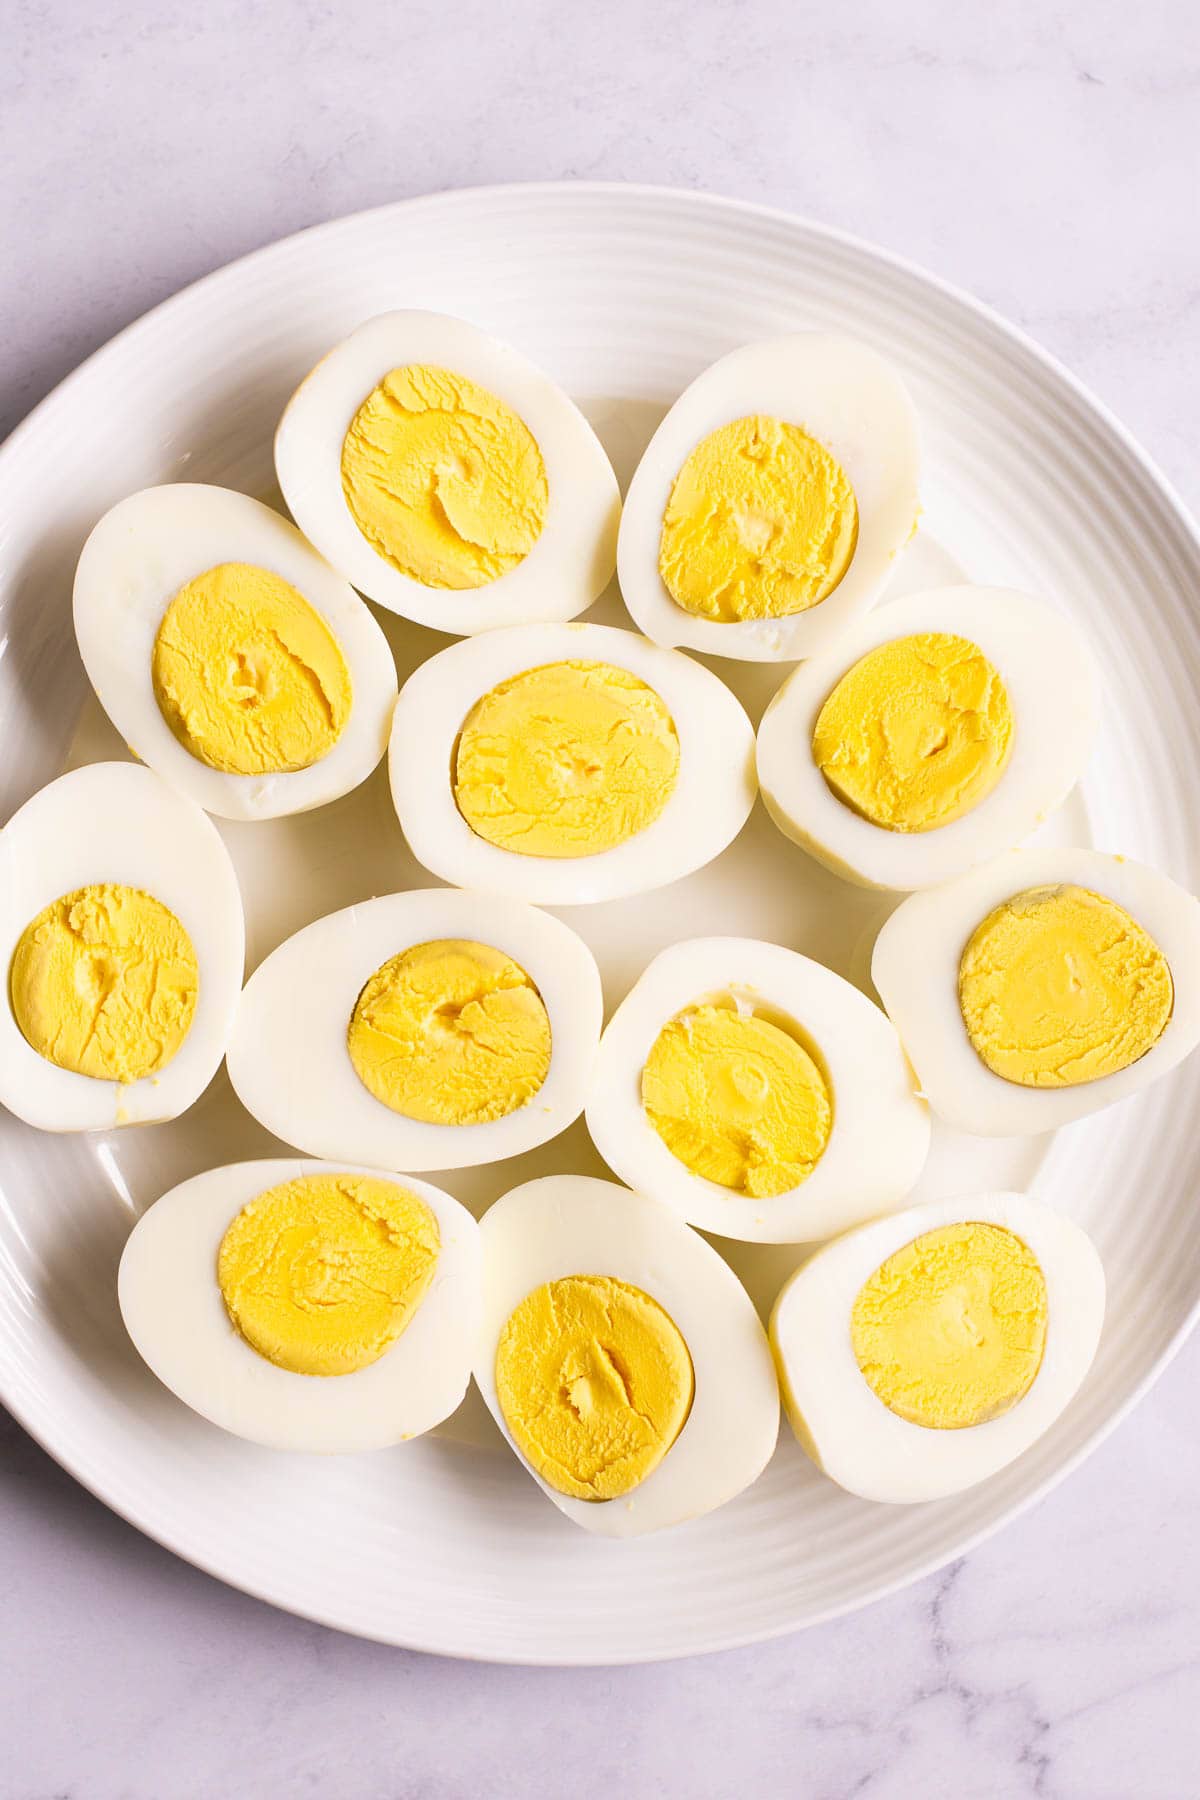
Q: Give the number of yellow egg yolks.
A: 12